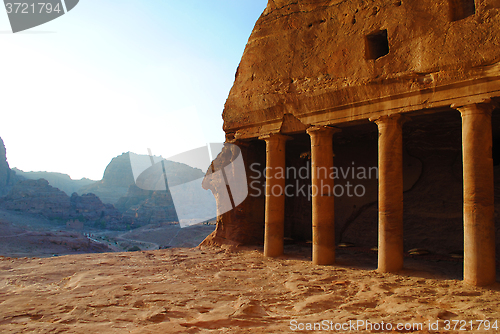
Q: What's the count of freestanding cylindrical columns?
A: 4